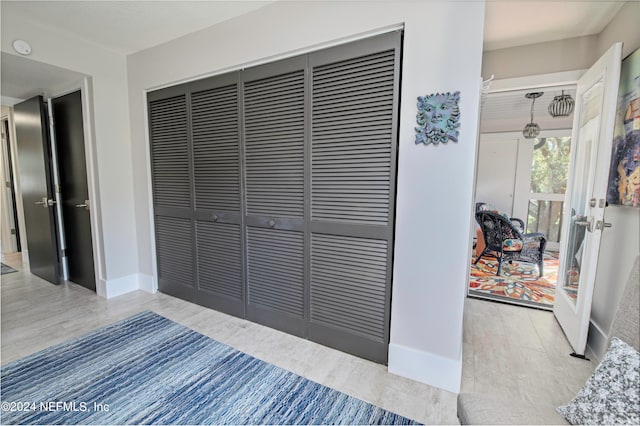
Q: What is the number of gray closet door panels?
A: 4